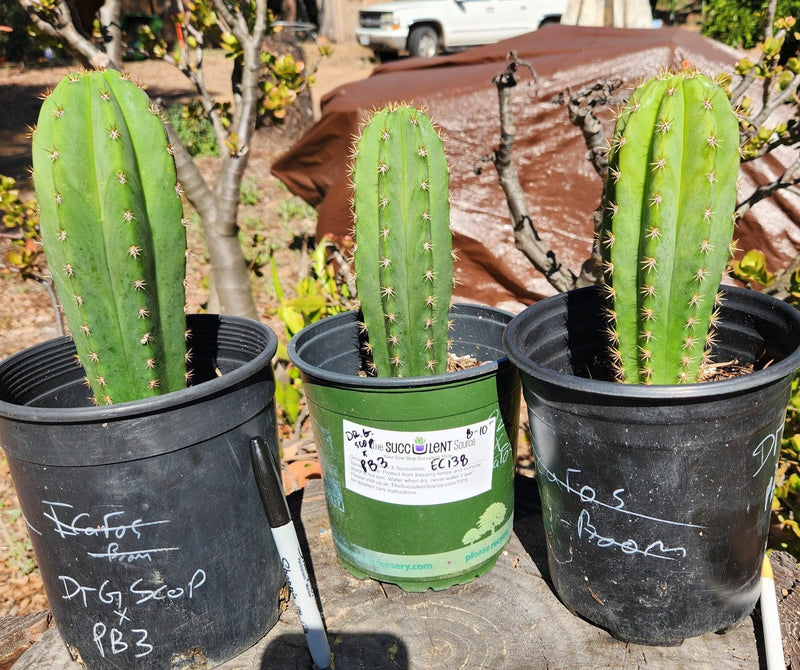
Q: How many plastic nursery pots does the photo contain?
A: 3